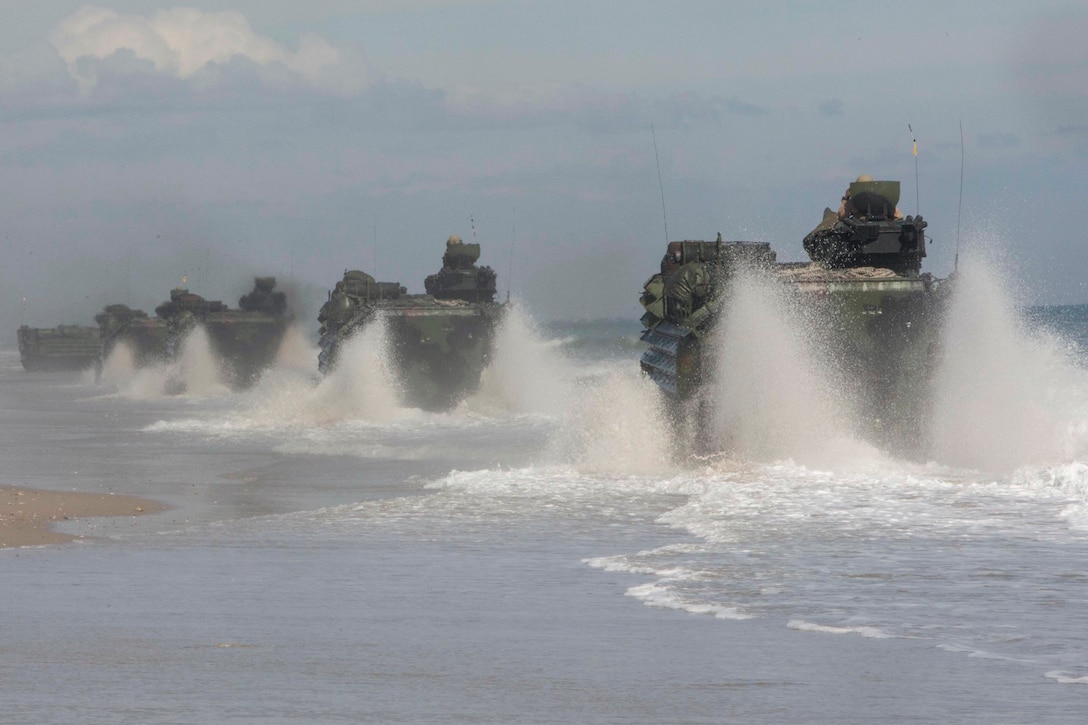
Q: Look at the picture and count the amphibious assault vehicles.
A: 5